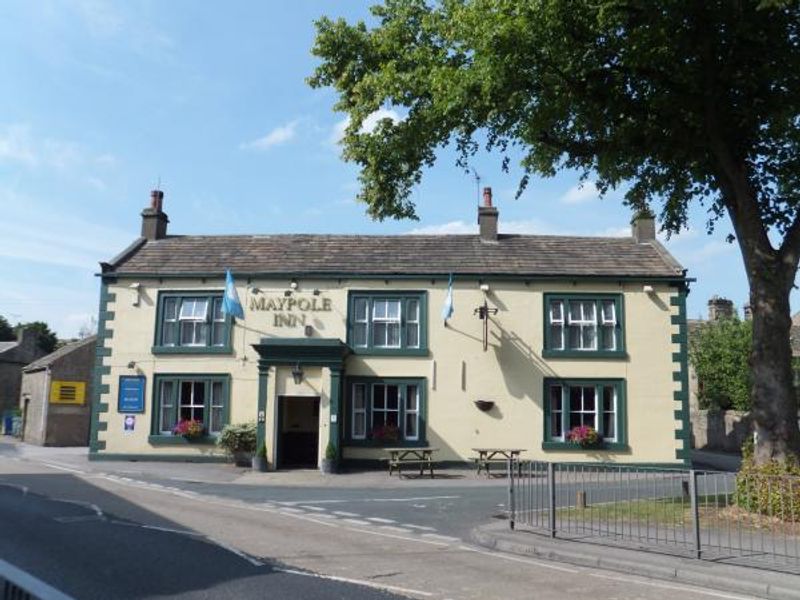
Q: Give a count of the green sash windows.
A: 6